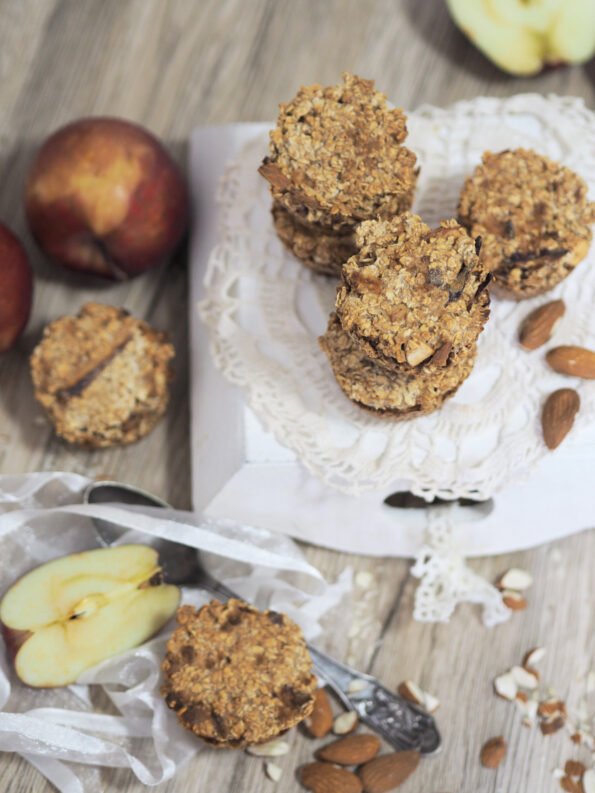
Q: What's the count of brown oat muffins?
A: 7